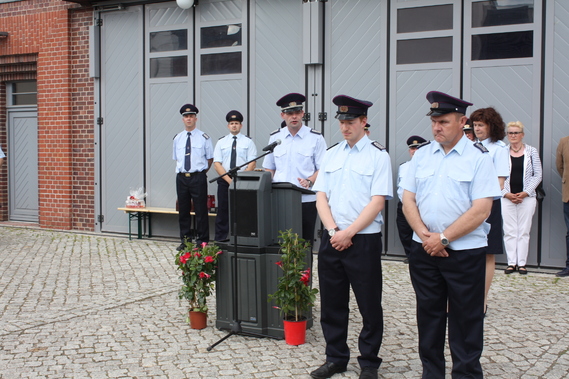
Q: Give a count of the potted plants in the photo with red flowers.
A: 2